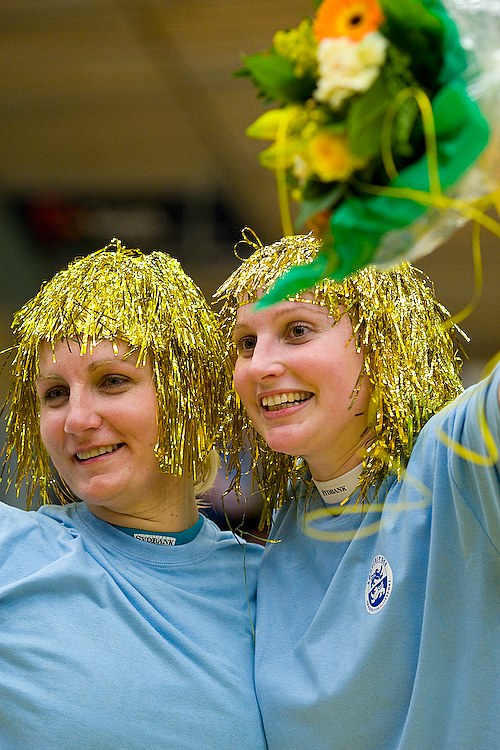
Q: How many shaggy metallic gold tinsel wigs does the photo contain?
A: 2